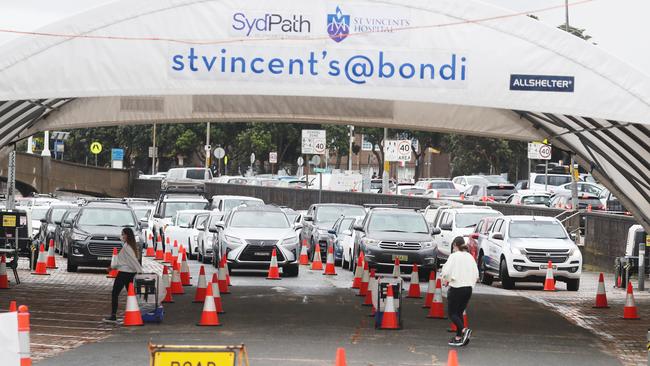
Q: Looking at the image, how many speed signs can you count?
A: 3